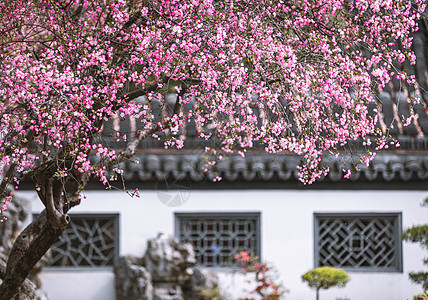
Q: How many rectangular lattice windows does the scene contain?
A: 3